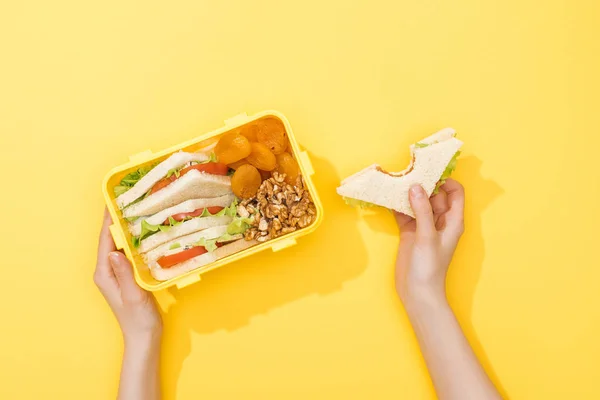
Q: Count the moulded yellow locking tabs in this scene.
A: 6